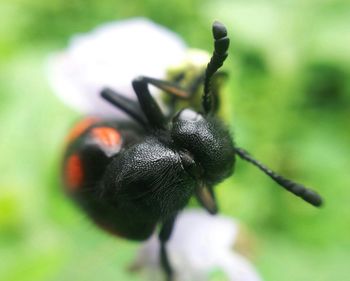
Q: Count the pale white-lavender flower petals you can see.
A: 2